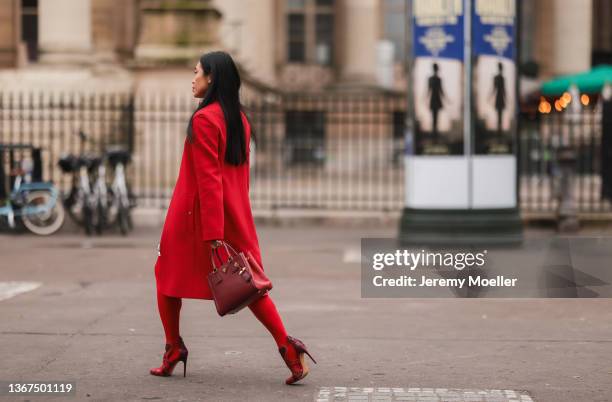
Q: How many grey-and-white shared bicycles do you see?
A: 3